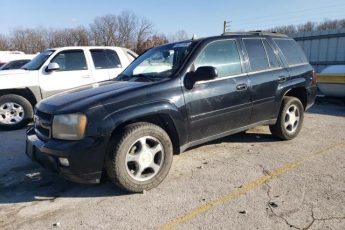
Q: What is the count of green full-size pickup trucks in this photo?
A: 0